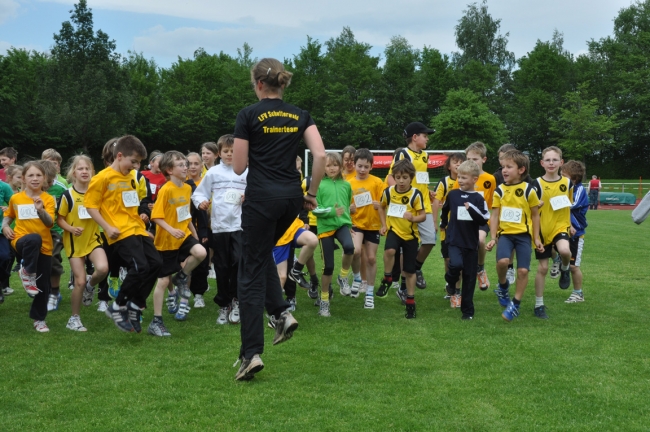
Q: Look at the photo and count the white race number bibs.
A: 13